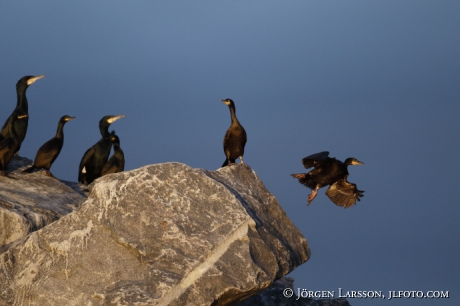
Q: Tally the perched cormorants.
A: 6